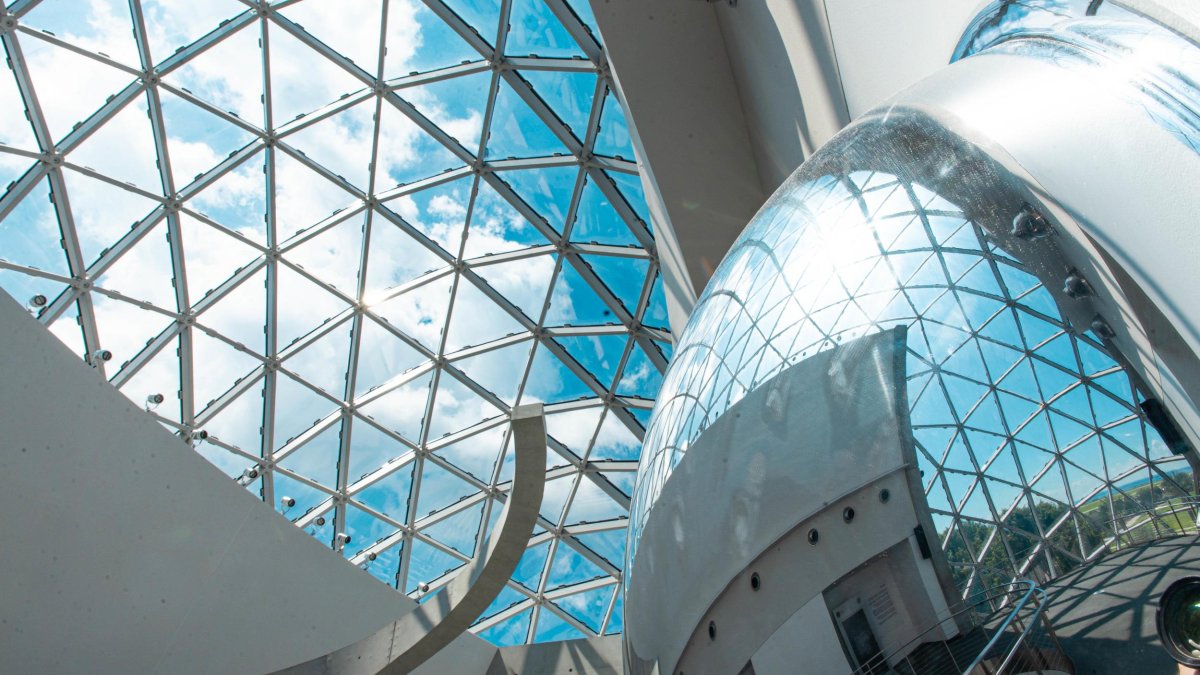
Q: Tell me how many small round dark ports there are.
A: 5